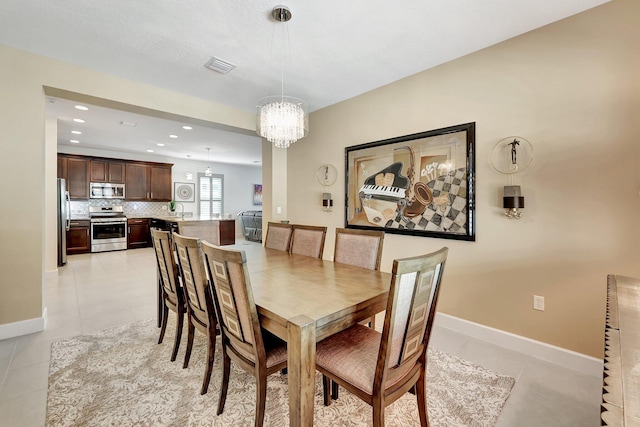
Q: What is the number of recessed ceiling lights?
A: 8